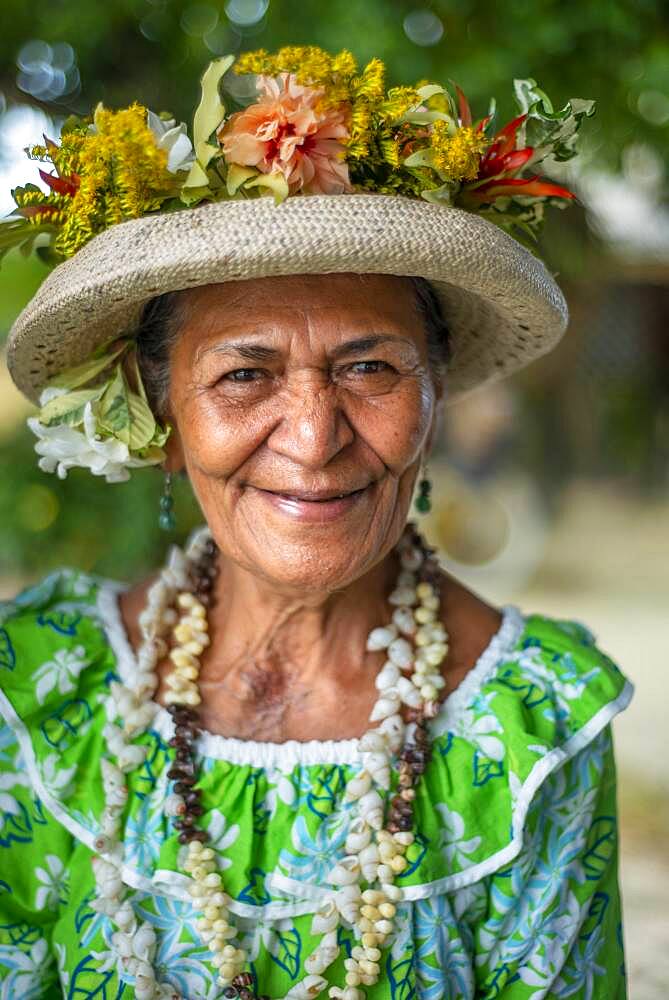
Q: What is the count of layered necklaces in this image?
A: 2